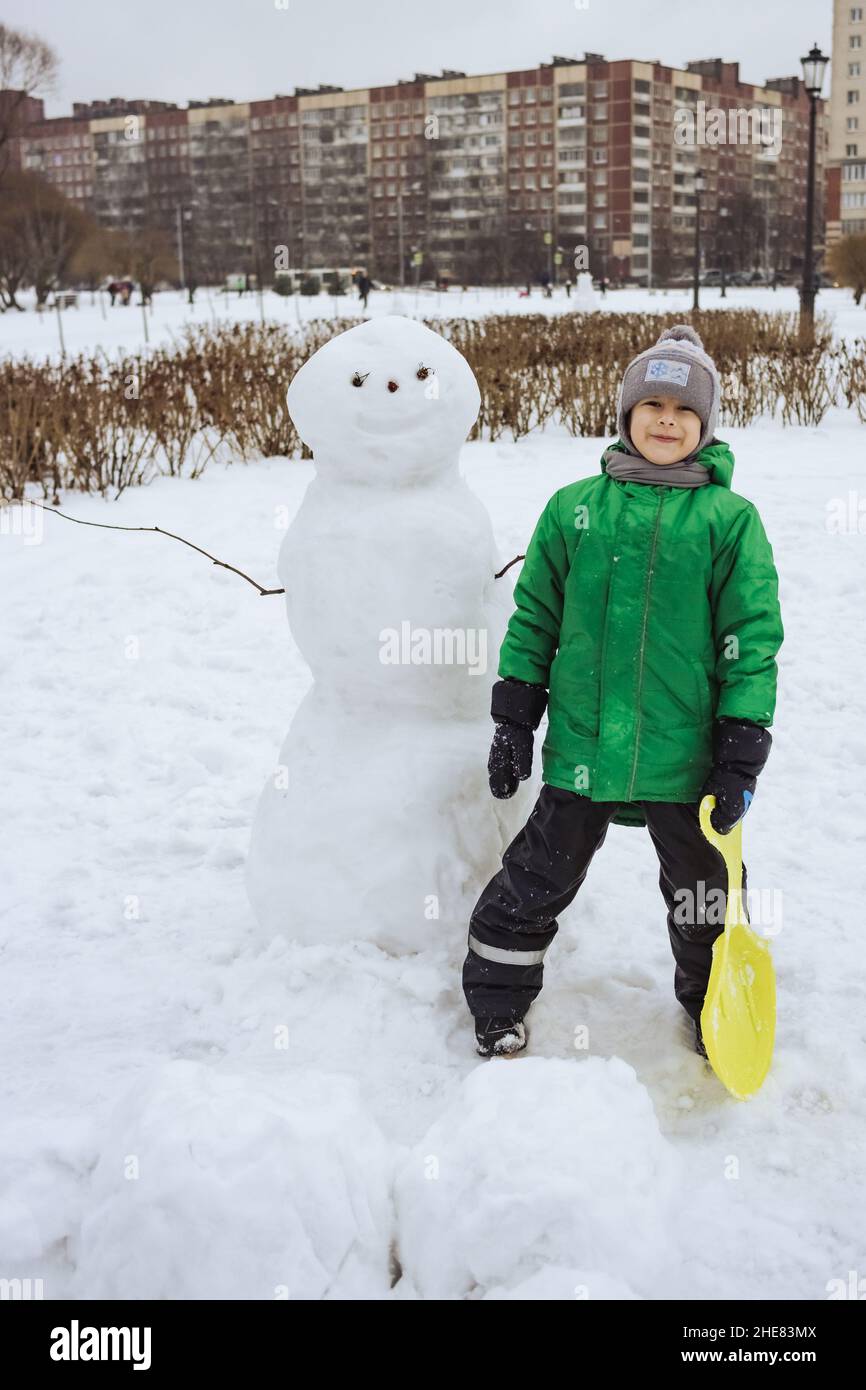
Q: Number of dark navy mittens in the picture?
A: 2